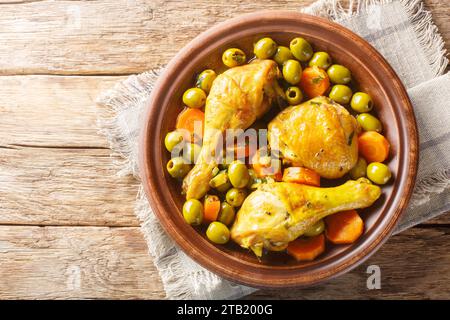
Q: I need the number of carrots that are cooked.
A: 9